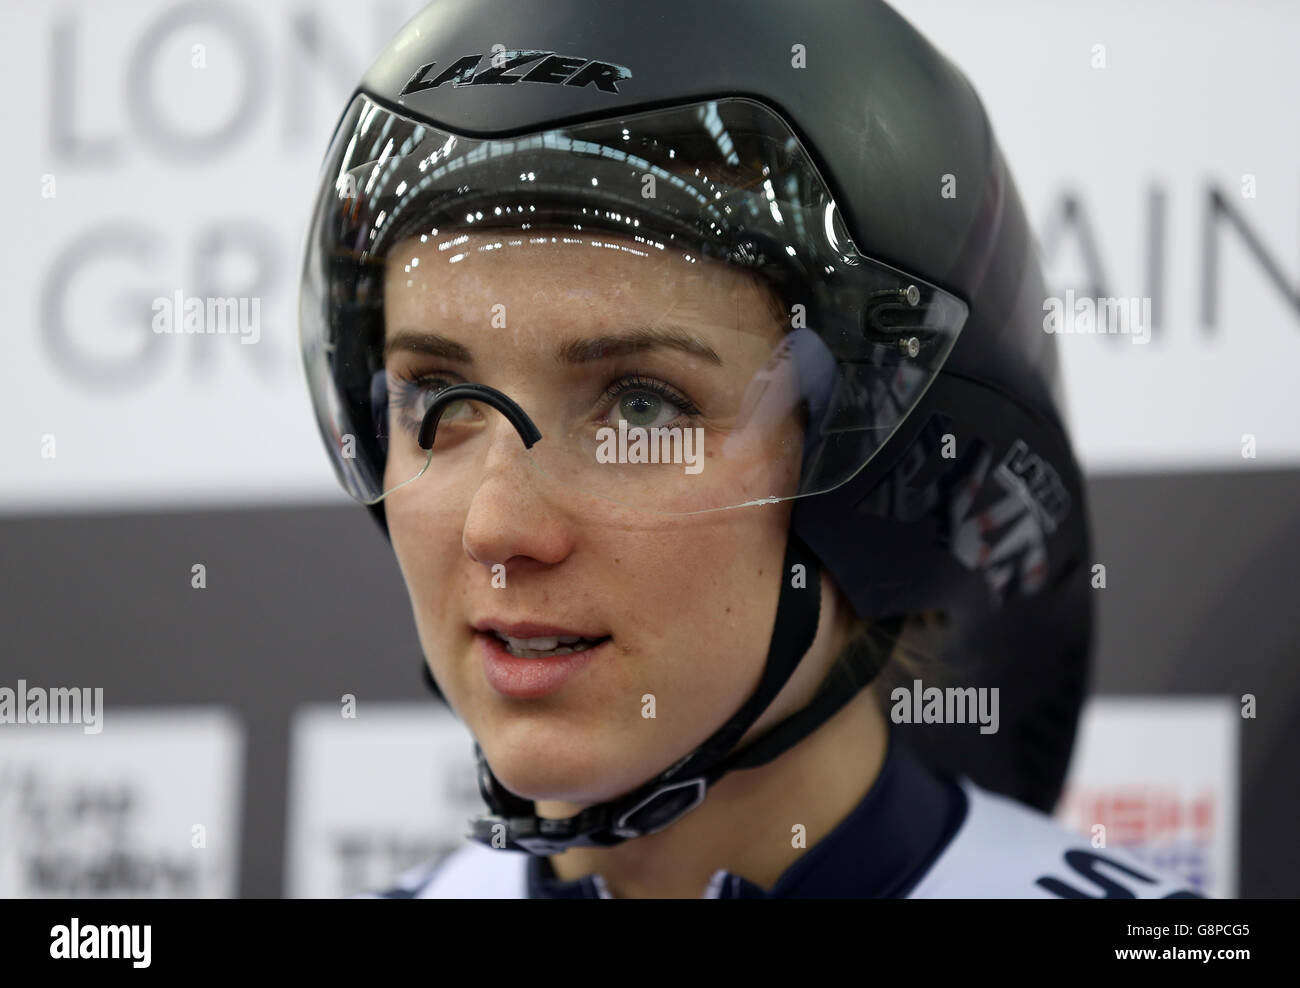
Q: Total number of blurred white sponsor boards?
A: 3